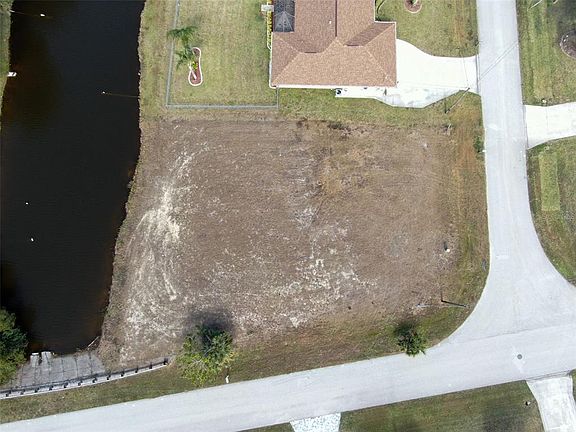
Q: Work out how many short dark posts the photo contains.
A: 12